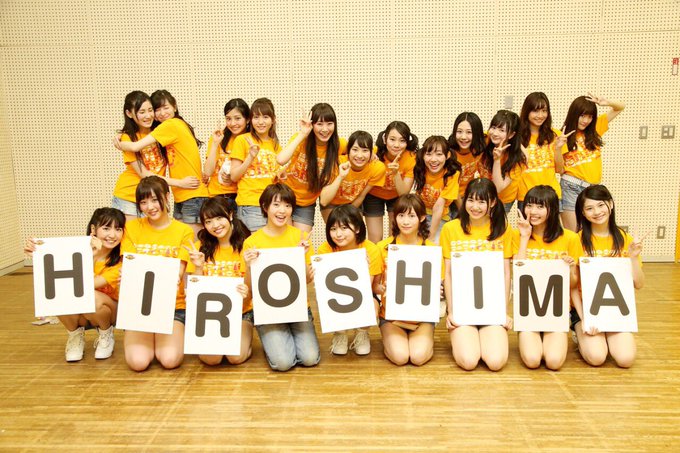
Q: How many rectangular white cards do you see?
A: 9